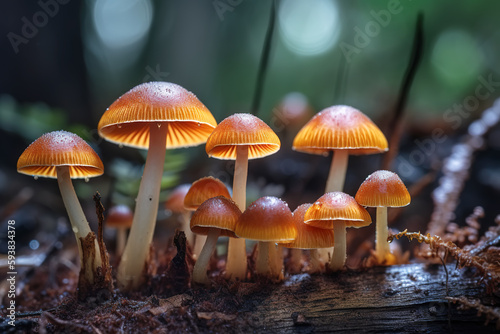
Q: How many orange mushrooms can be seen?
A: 12